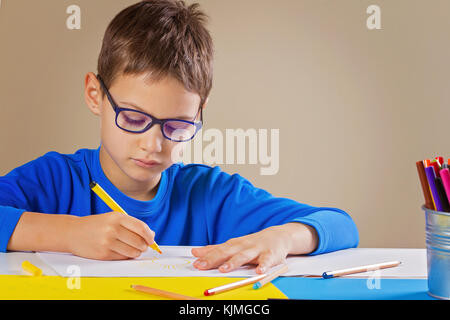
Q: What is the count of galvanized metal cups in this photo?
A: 1